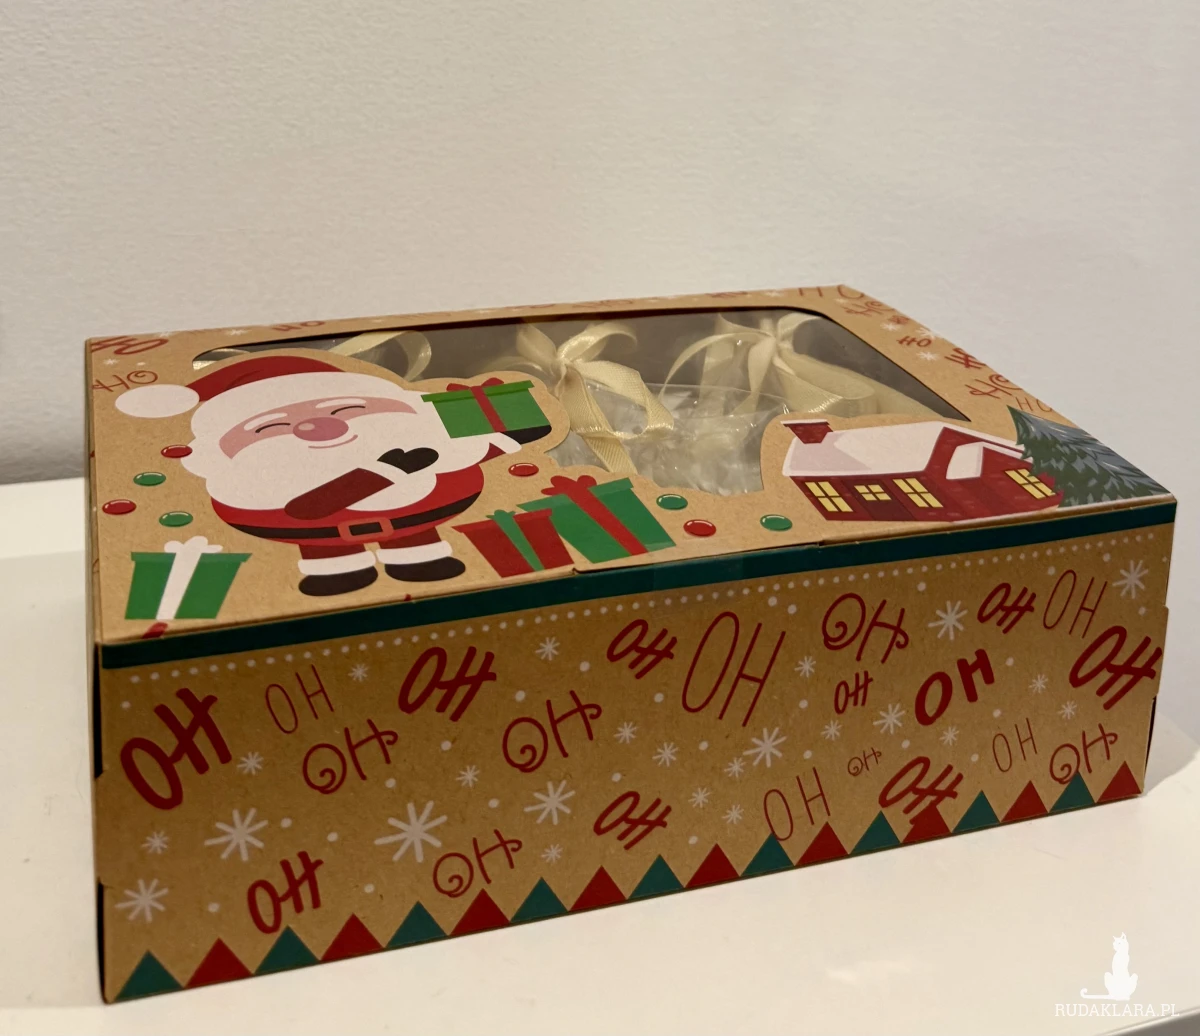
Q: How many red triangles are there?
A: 9